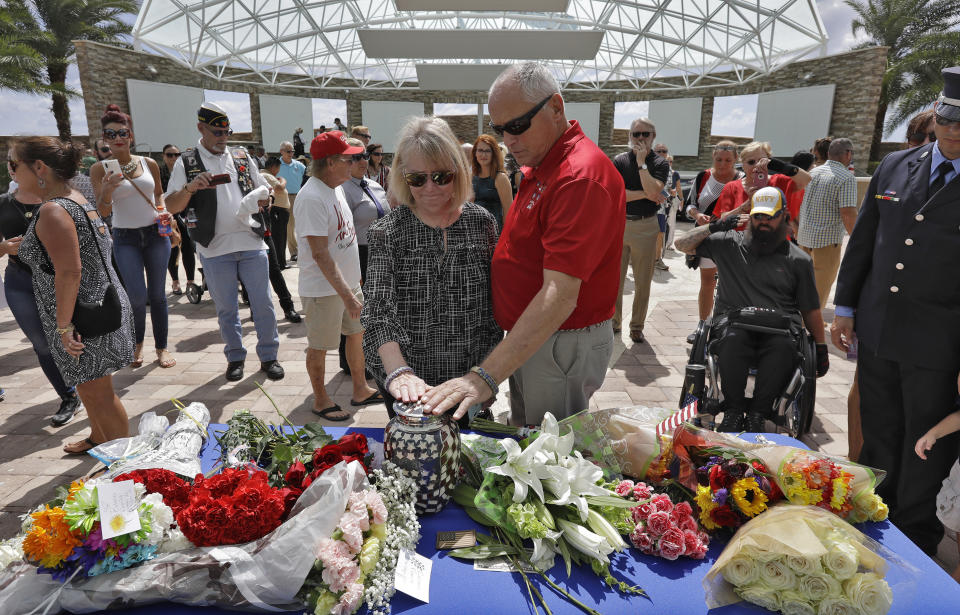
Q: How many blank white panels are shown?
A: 6